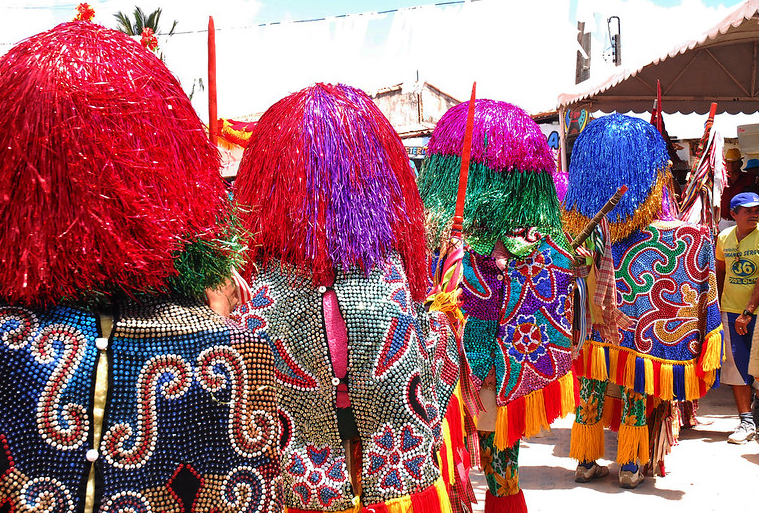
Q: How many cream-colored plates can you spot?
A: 0